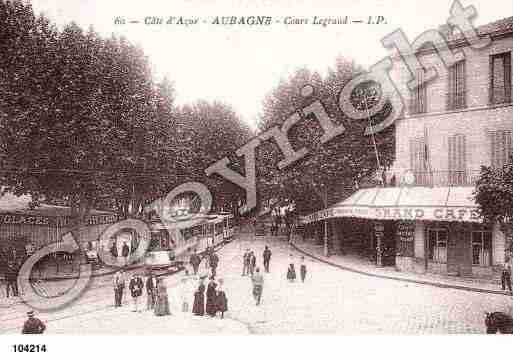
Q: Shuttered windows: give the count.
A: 6